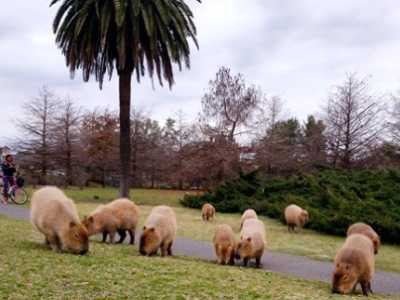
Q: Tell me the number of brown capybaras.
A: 10